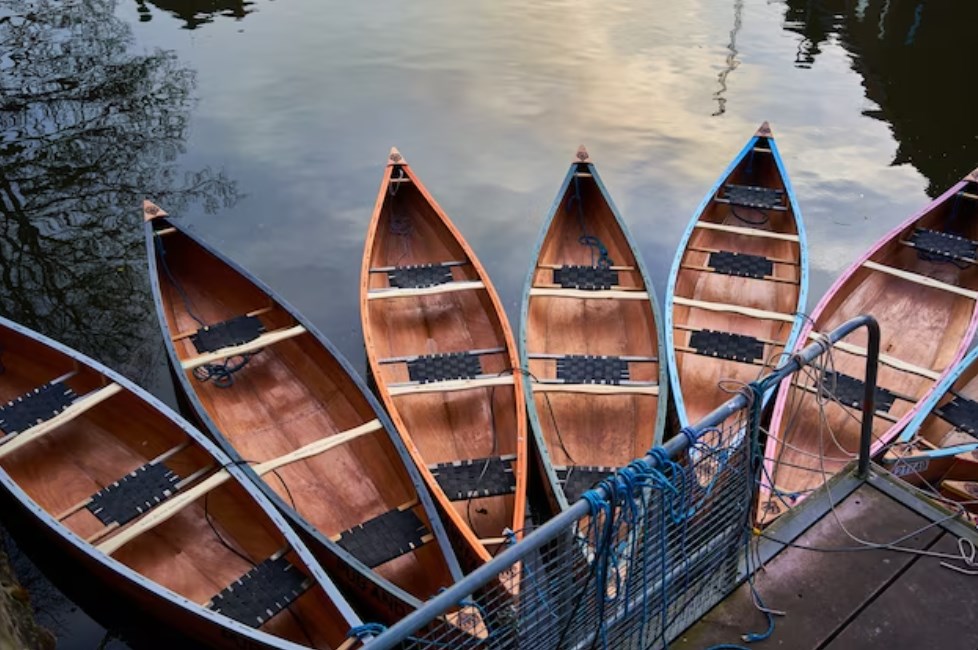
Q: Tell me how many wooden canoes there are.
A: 7